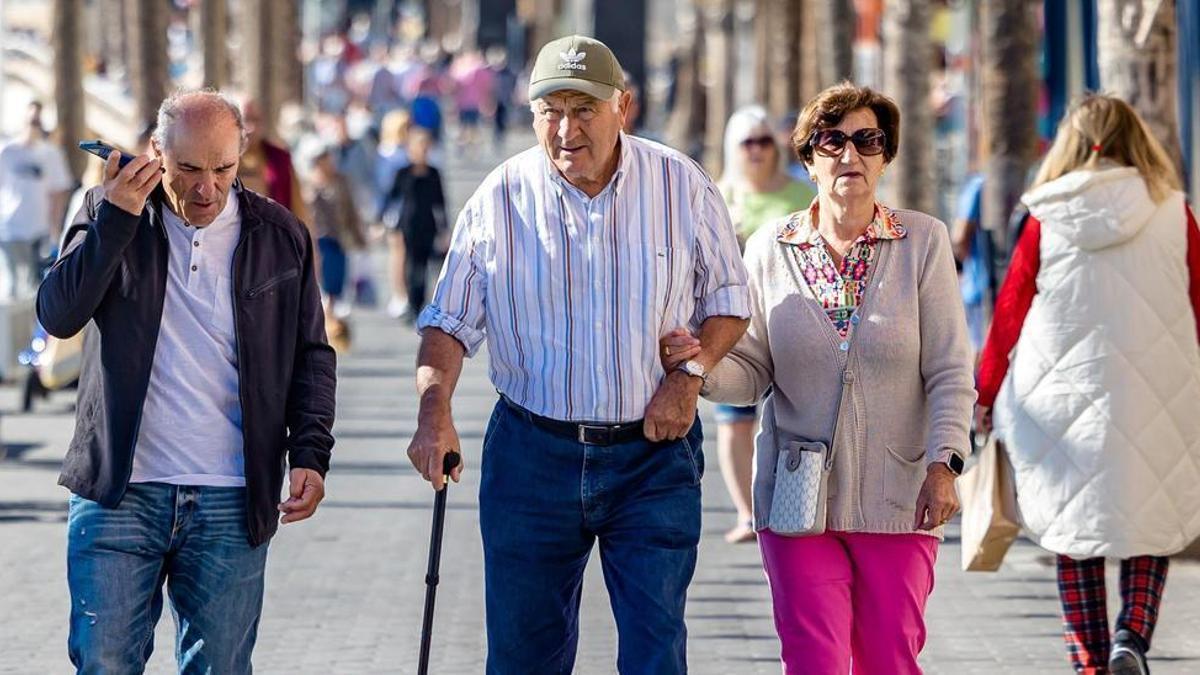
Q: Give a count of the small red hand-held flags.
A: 0